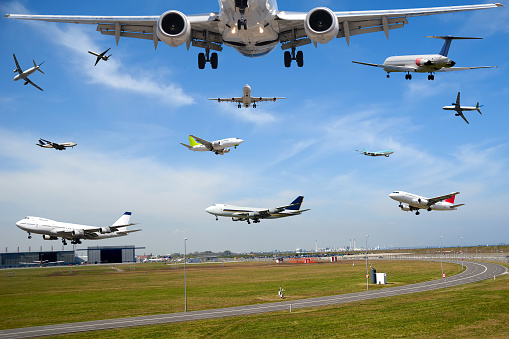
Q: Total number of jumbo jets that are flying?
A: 12